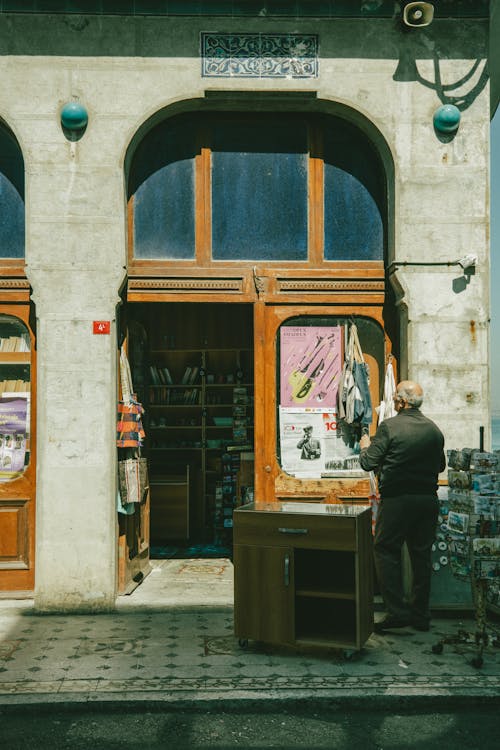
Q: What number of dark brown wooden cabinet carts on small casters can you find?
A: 1